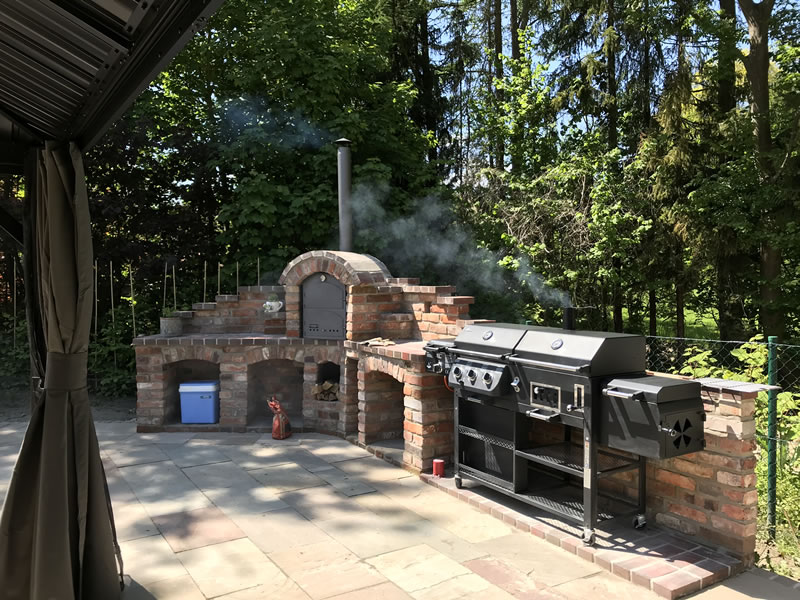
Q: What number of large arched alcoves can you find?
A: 3